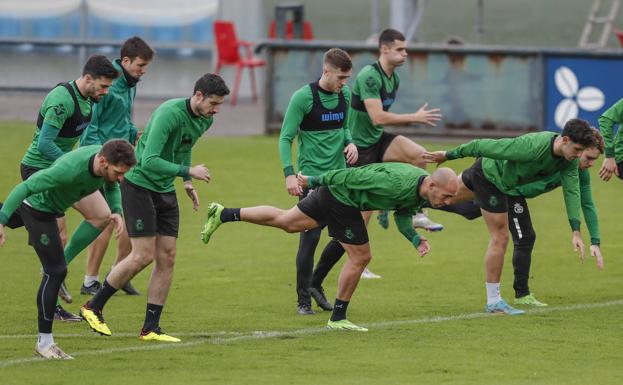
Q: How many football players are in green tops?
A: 10